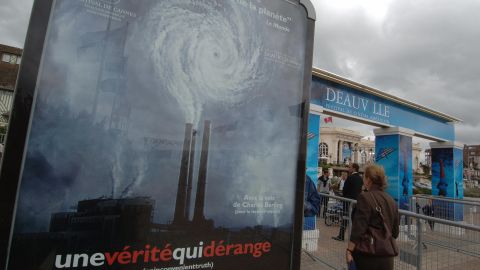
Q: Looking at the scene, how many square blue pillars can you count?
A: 3